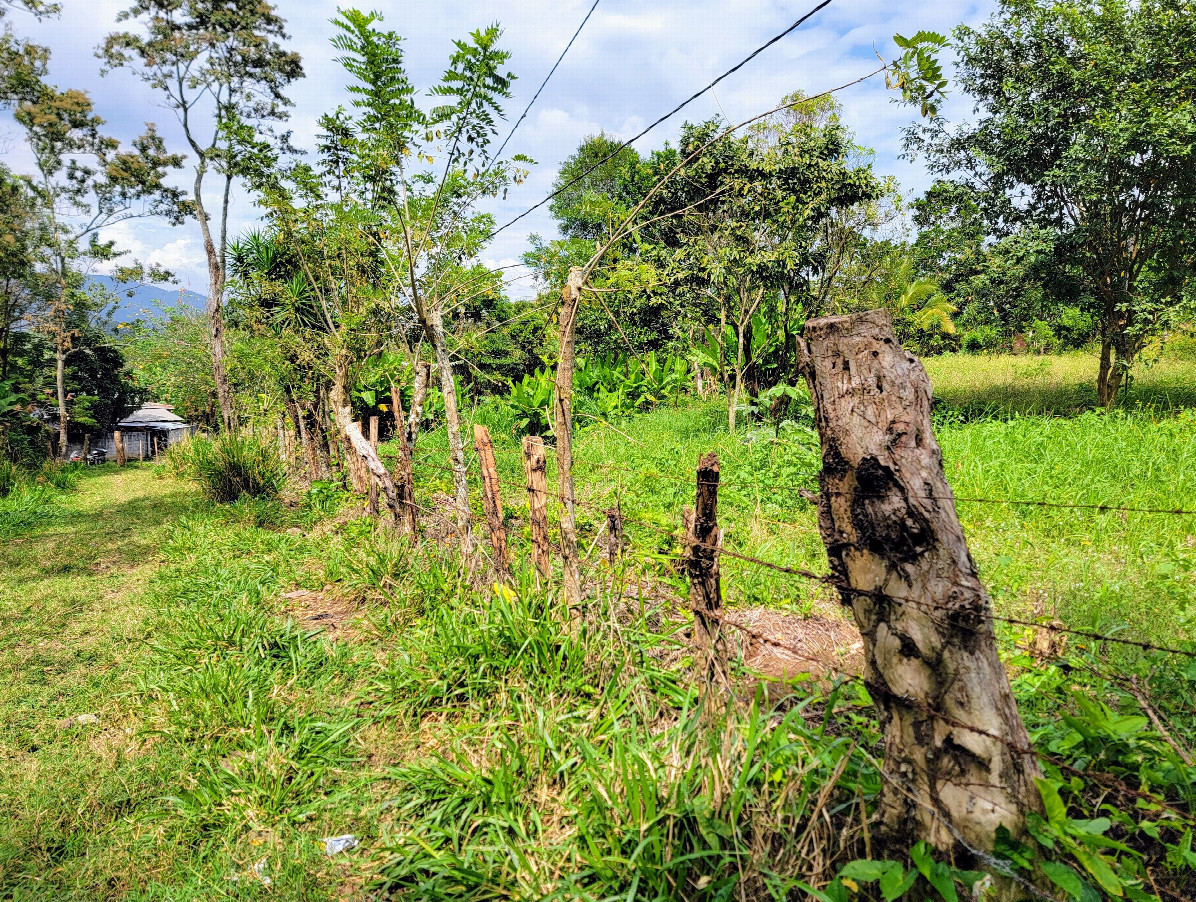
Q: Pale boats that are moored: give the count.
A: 0